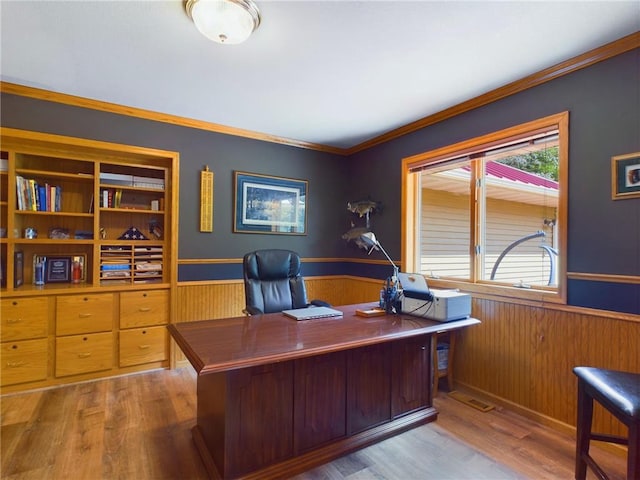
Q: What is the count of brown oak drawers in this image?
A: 6